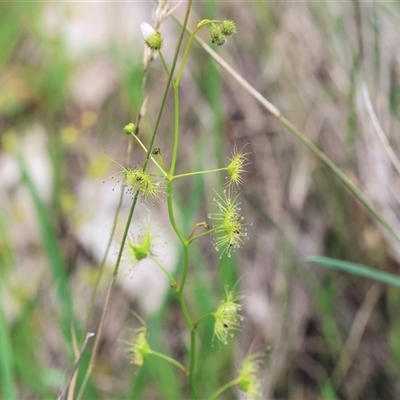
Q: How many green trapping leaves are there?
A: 7